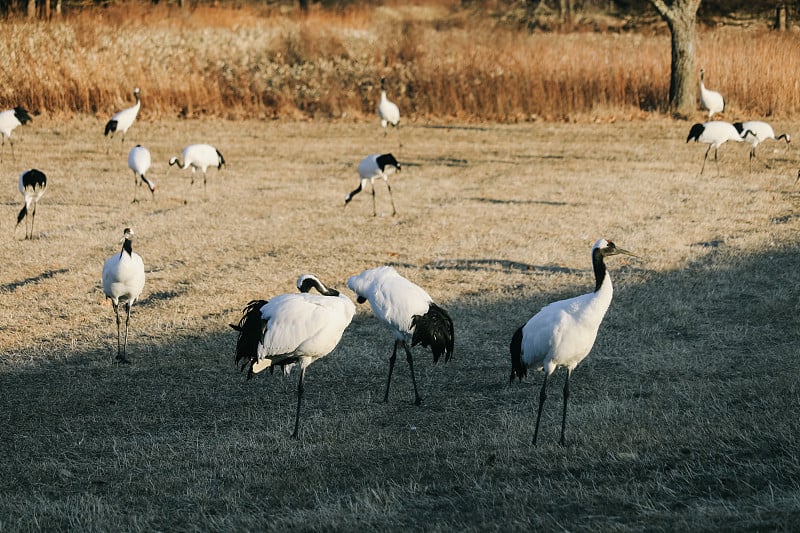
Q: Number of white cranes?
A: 14